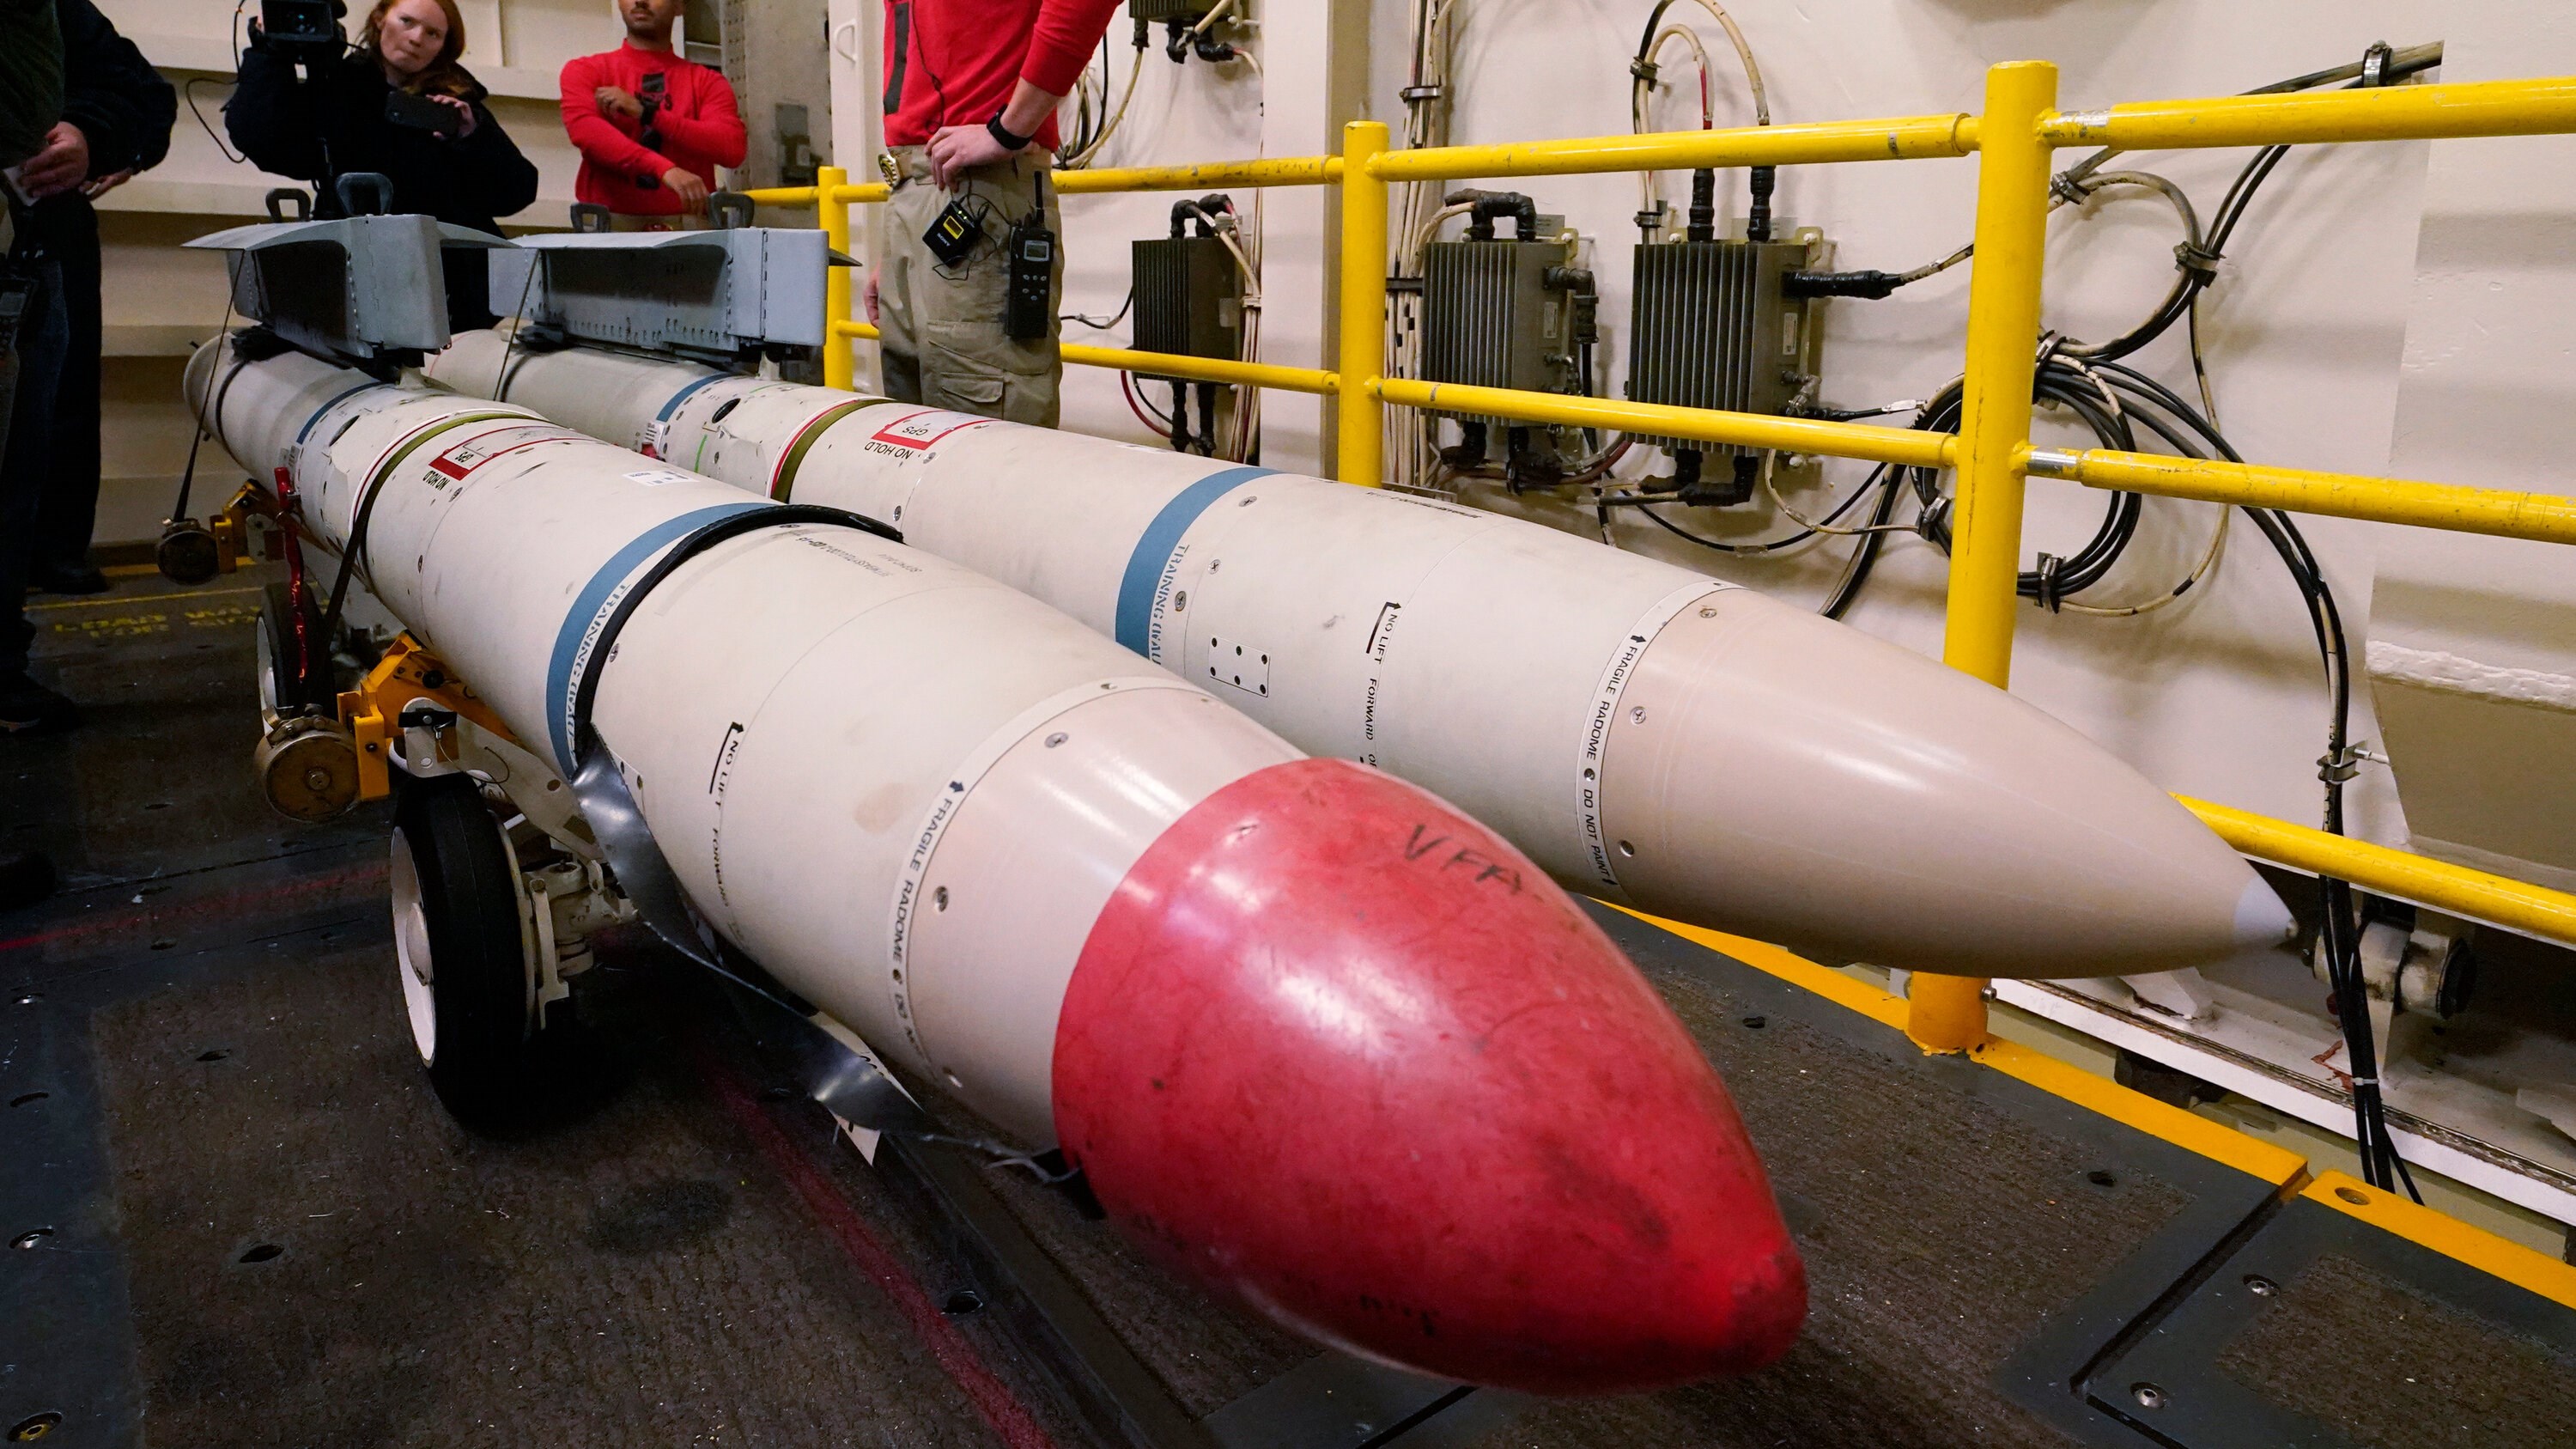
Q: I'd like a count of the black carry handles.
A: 4